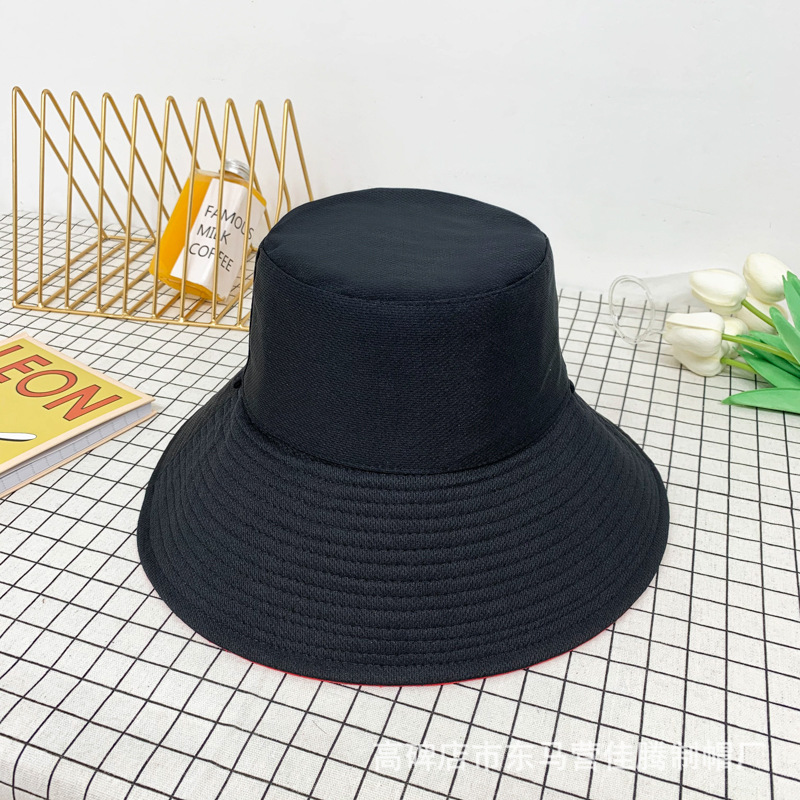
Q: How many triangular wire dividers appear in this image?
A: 10